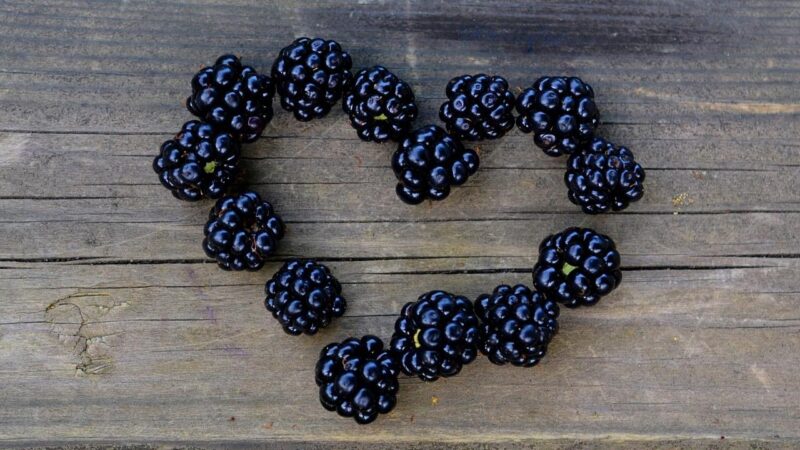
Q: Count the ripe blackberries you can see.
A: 14